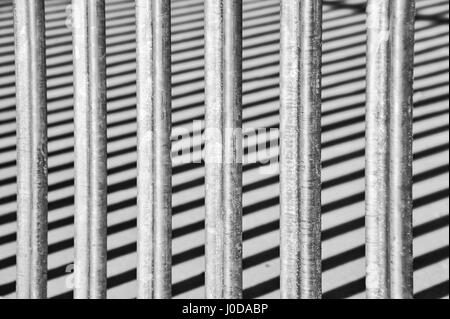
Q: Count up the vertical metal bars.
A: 6